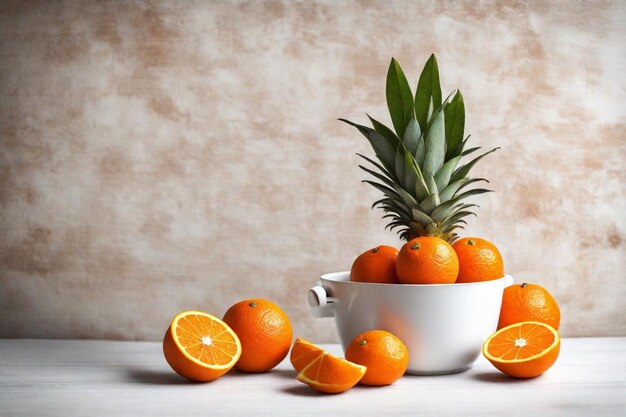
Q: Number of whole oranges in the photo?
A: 6